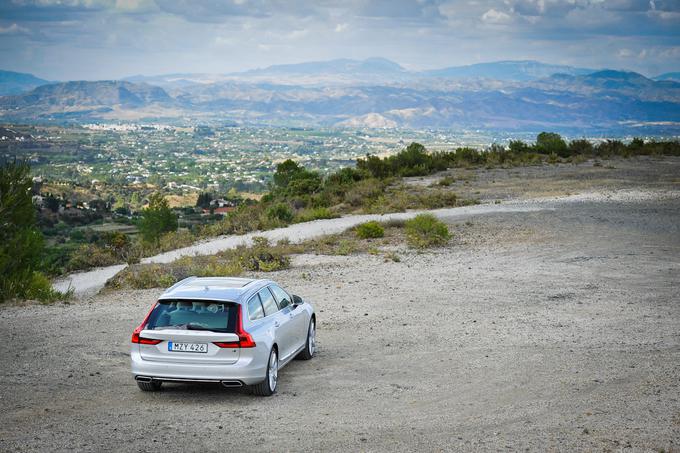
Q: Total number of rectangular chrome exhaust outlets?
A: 2